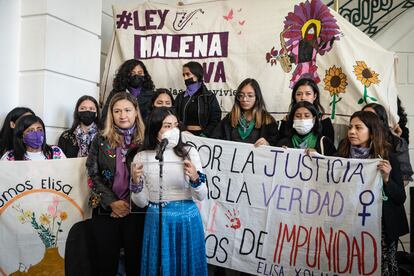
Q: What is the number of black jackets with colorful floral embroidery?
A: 1